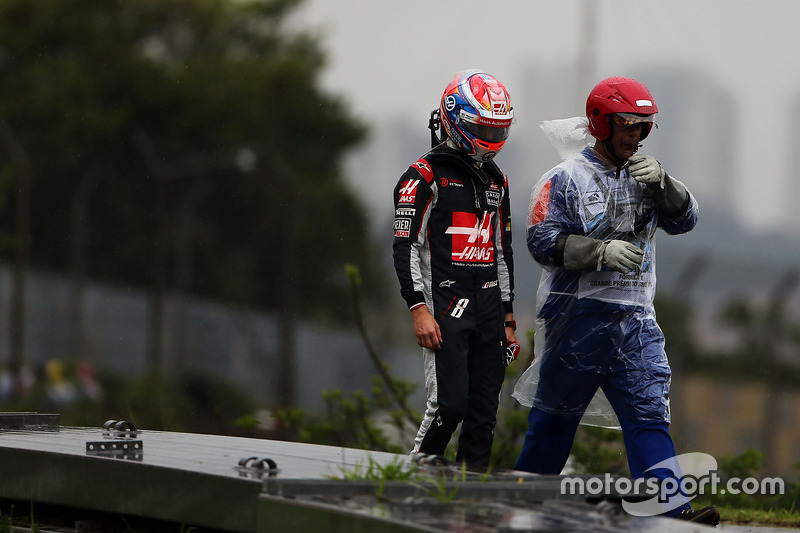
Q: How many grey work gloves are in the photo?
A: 2